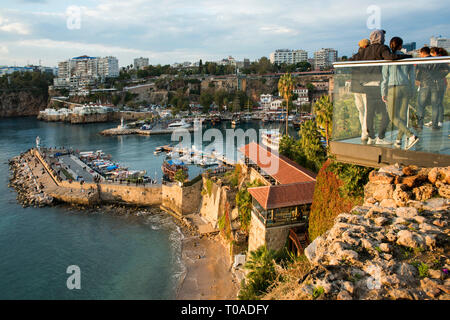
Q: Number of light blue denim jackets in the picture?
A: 1